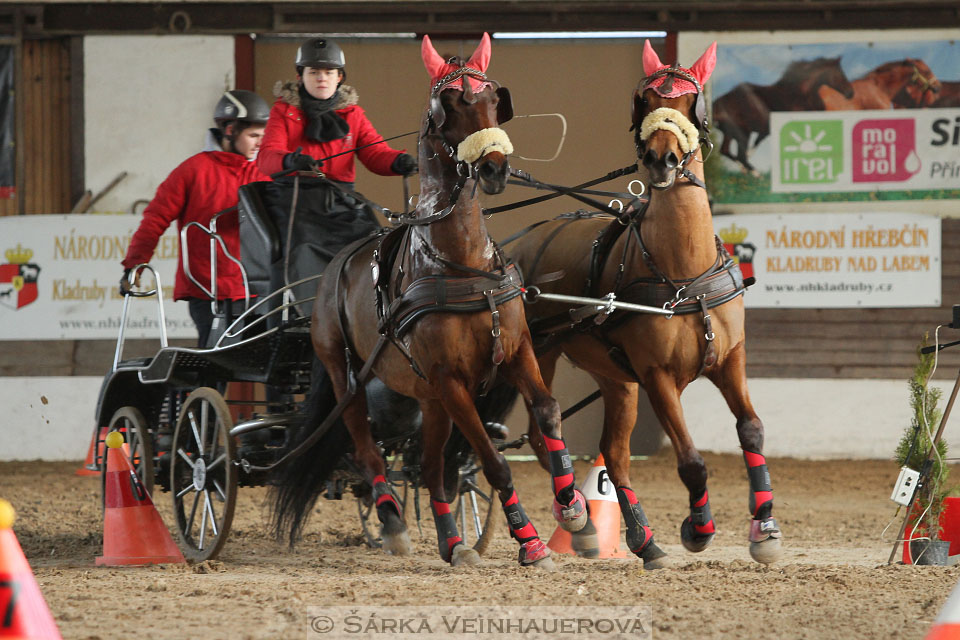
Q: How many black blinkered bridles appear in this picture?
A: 2